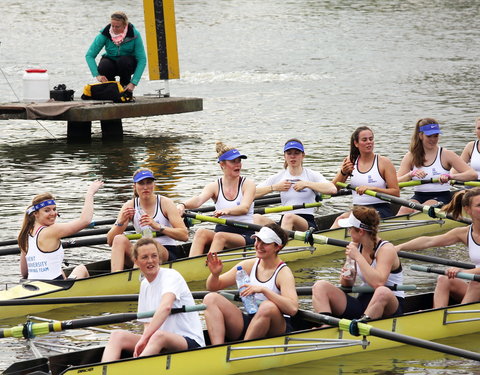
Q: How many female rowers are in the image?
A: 11